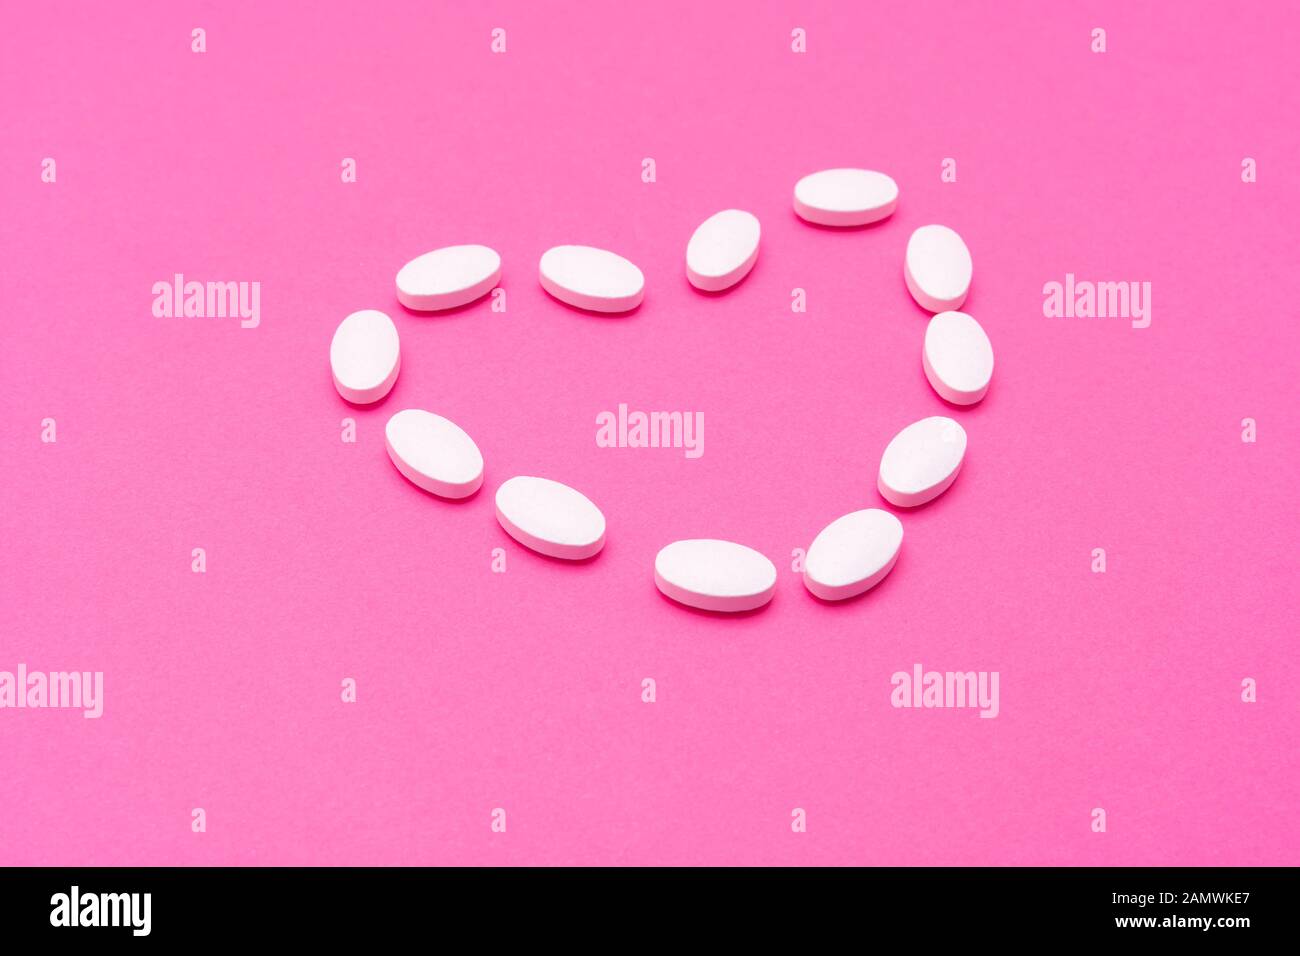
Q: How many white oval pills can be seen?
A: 12